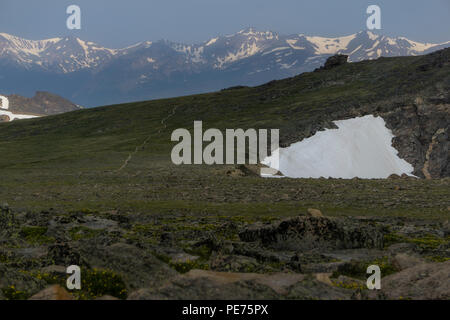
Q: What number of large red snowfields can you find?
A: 0